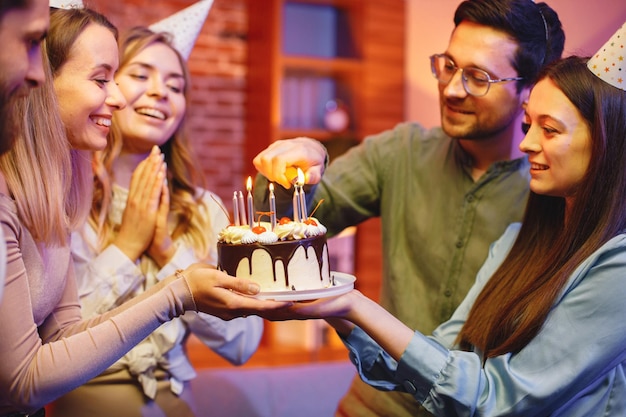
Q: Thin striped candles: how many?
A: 6